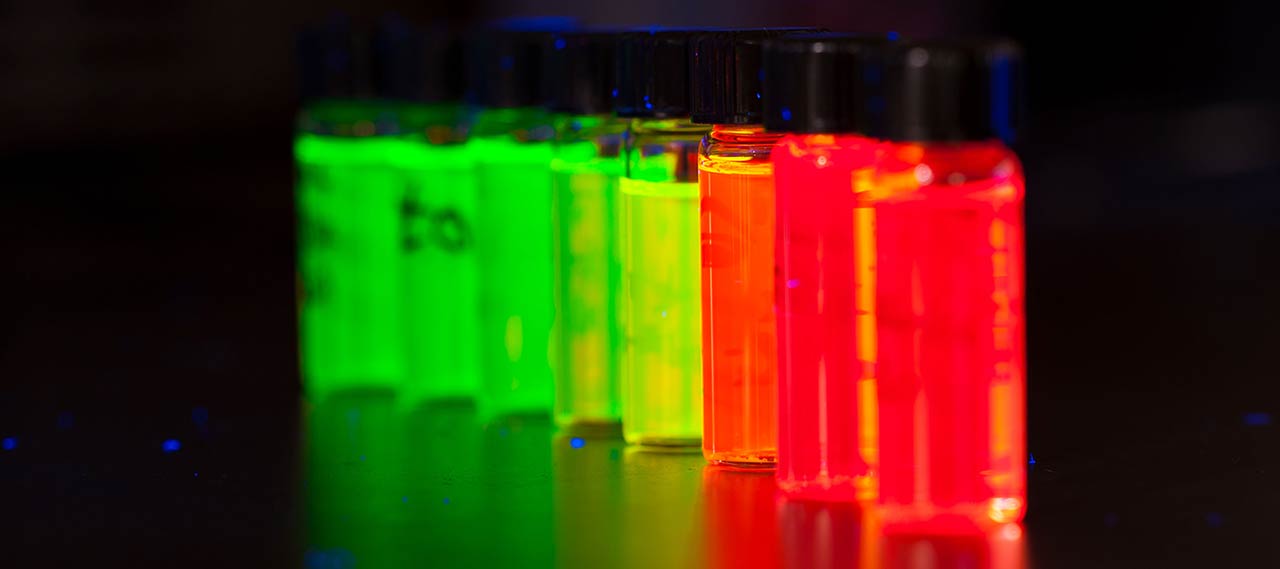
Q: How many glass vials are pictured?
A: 8